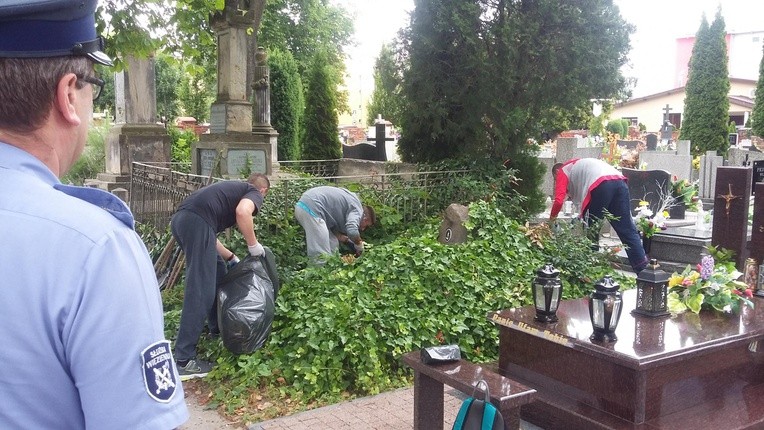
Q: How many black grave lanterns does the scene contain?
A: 3